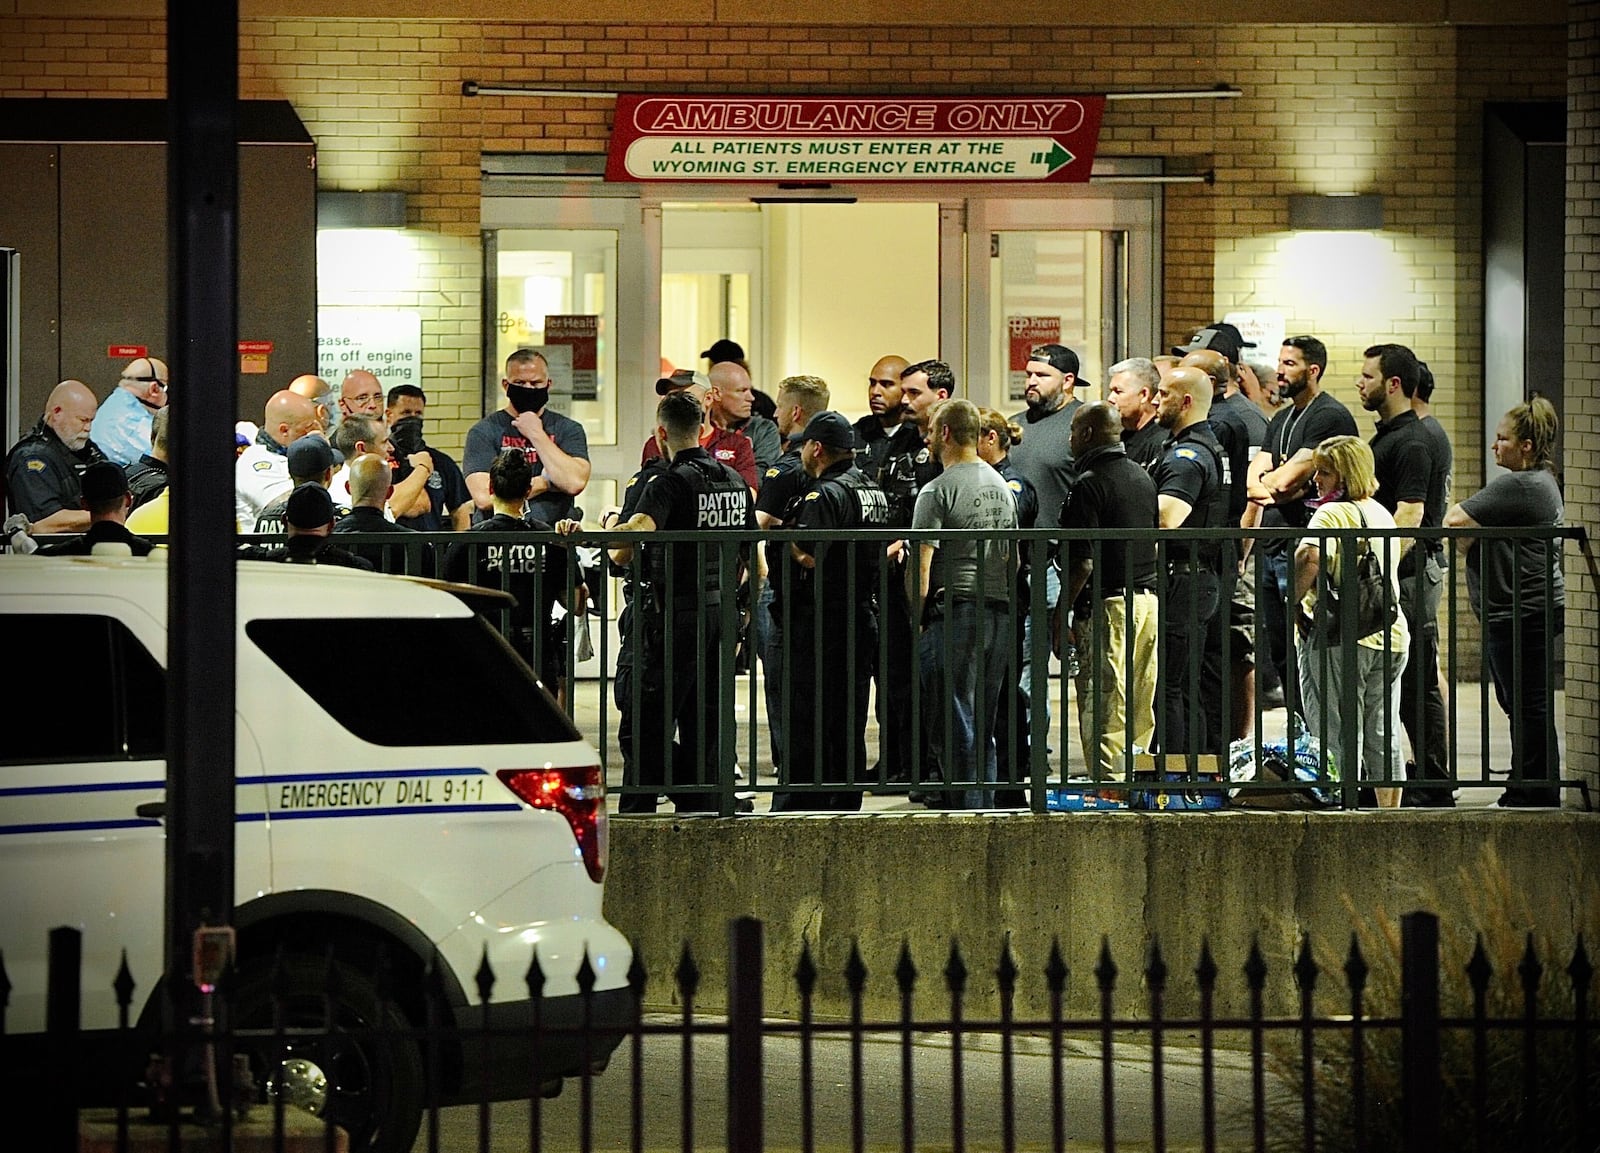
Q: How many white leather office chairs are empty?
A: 0